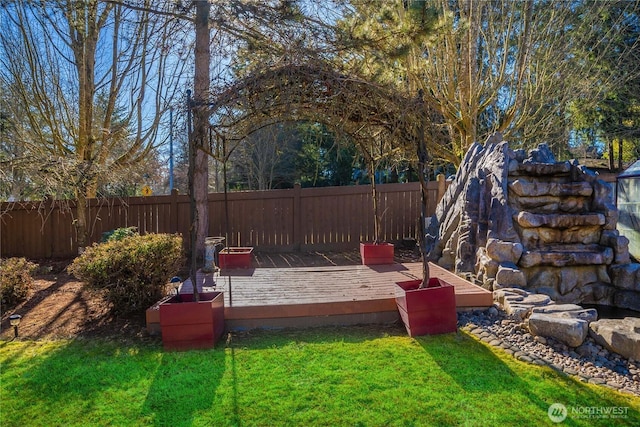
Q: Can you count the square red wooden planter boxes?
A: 4